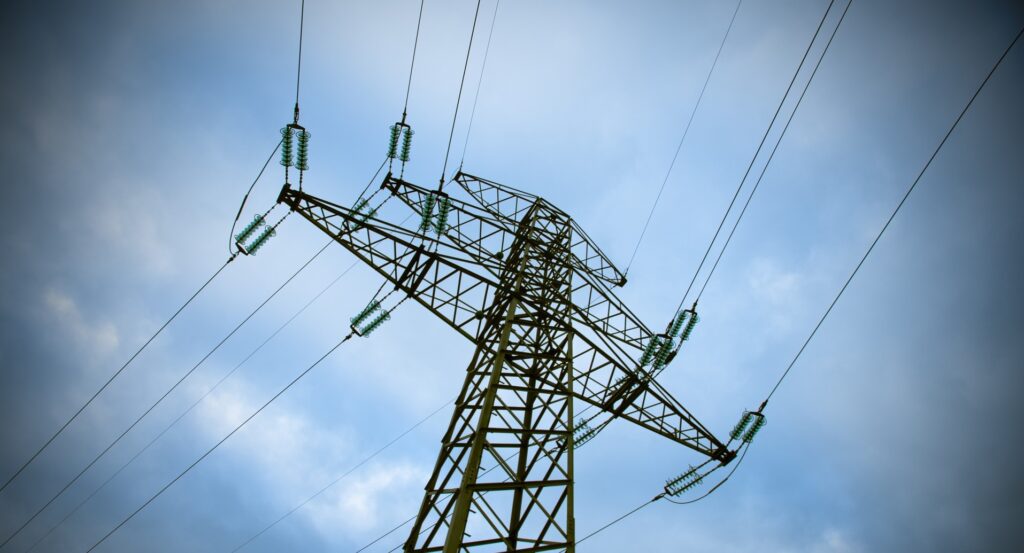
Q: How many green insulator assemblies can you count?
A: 12